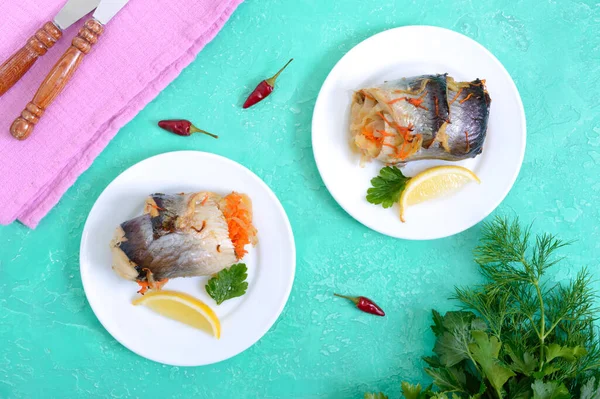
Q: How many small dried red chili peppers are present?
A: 3